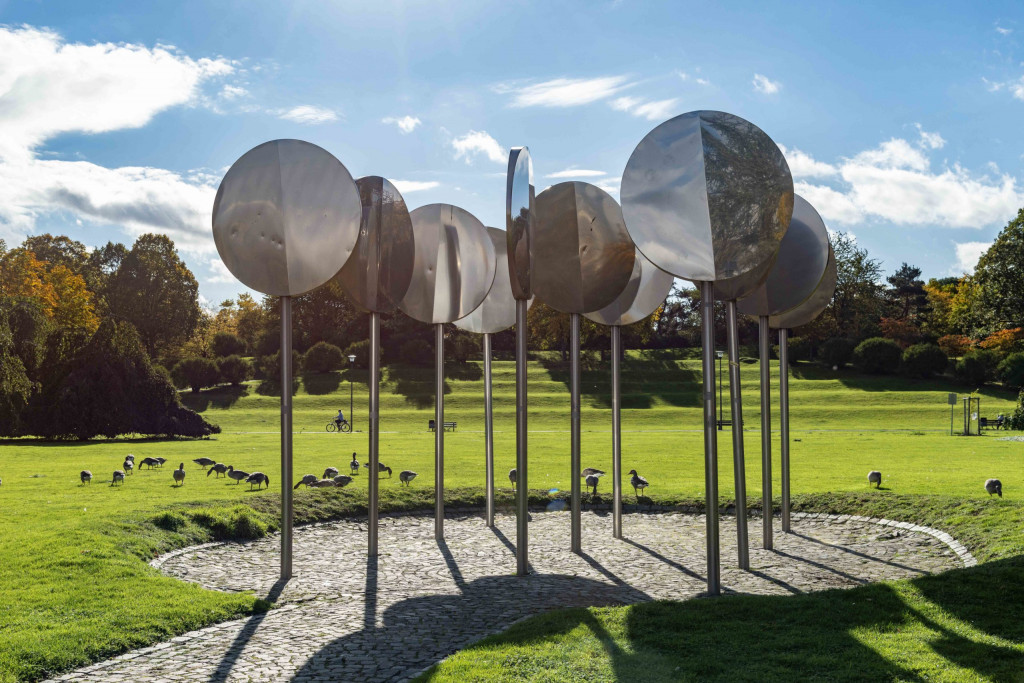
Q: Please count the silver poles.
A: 11